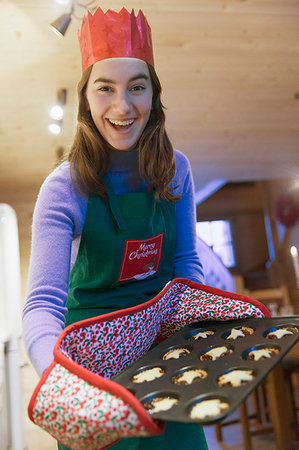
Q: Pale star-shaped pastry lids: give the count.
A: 11